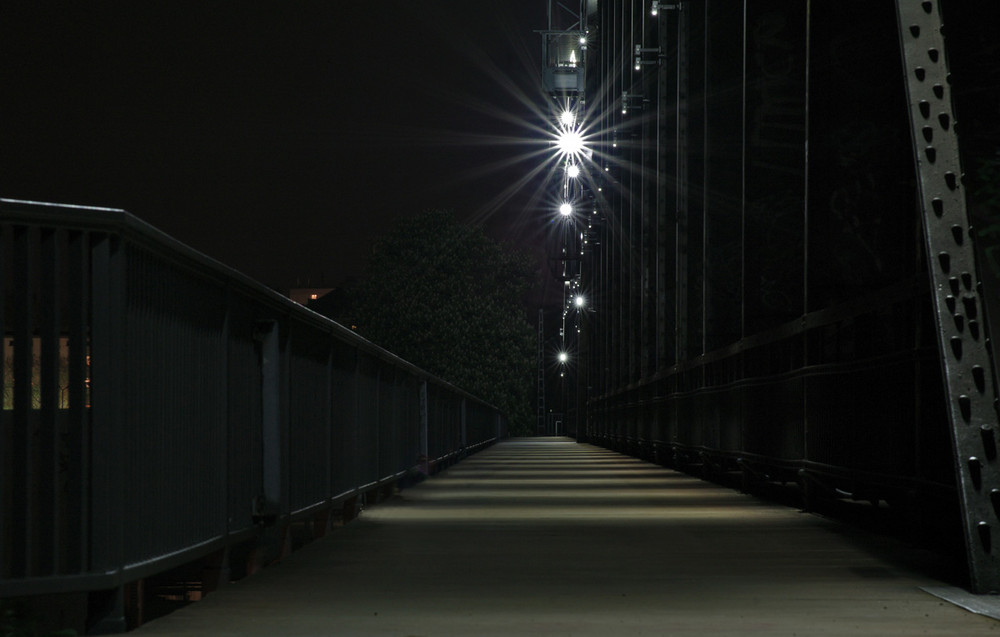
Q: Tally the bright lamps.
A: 6